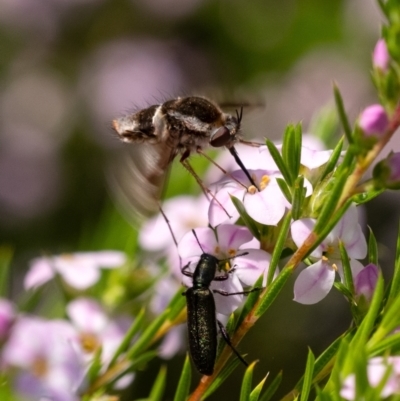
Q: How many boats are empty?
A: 0